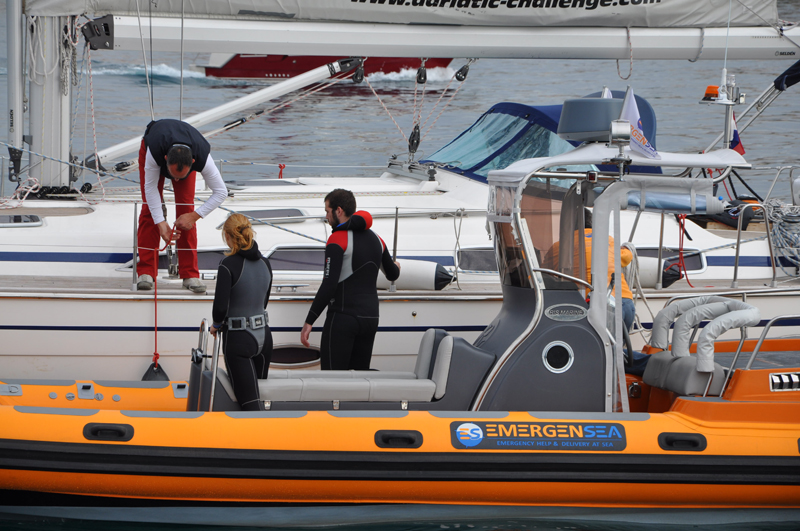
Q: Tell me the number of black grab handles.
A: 3